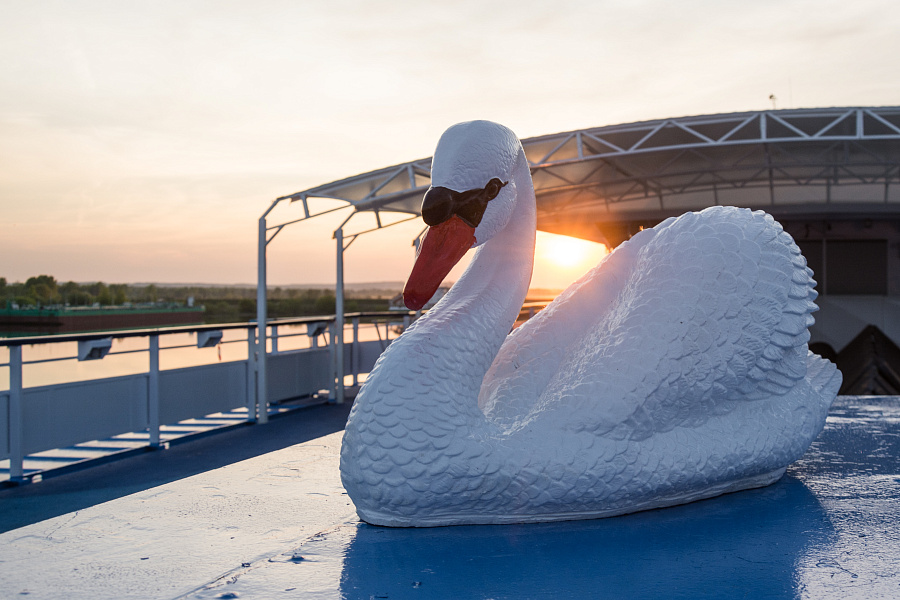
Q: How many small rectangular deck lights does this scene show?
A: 3